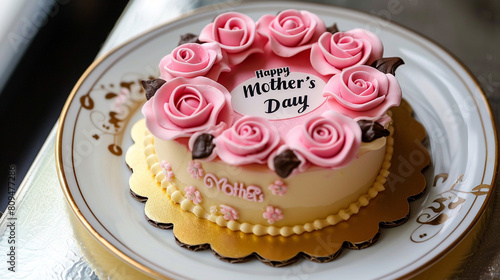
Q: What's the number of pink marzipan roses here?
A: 8